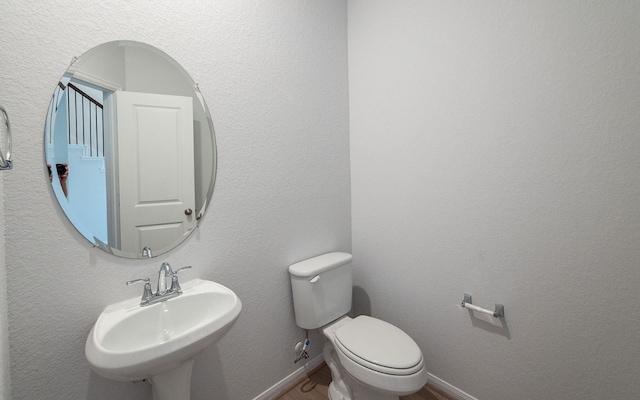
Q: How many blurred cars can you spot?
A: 0